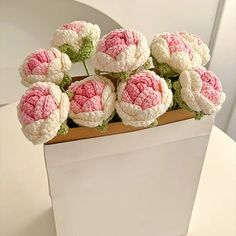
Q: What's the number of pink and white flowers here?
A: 9